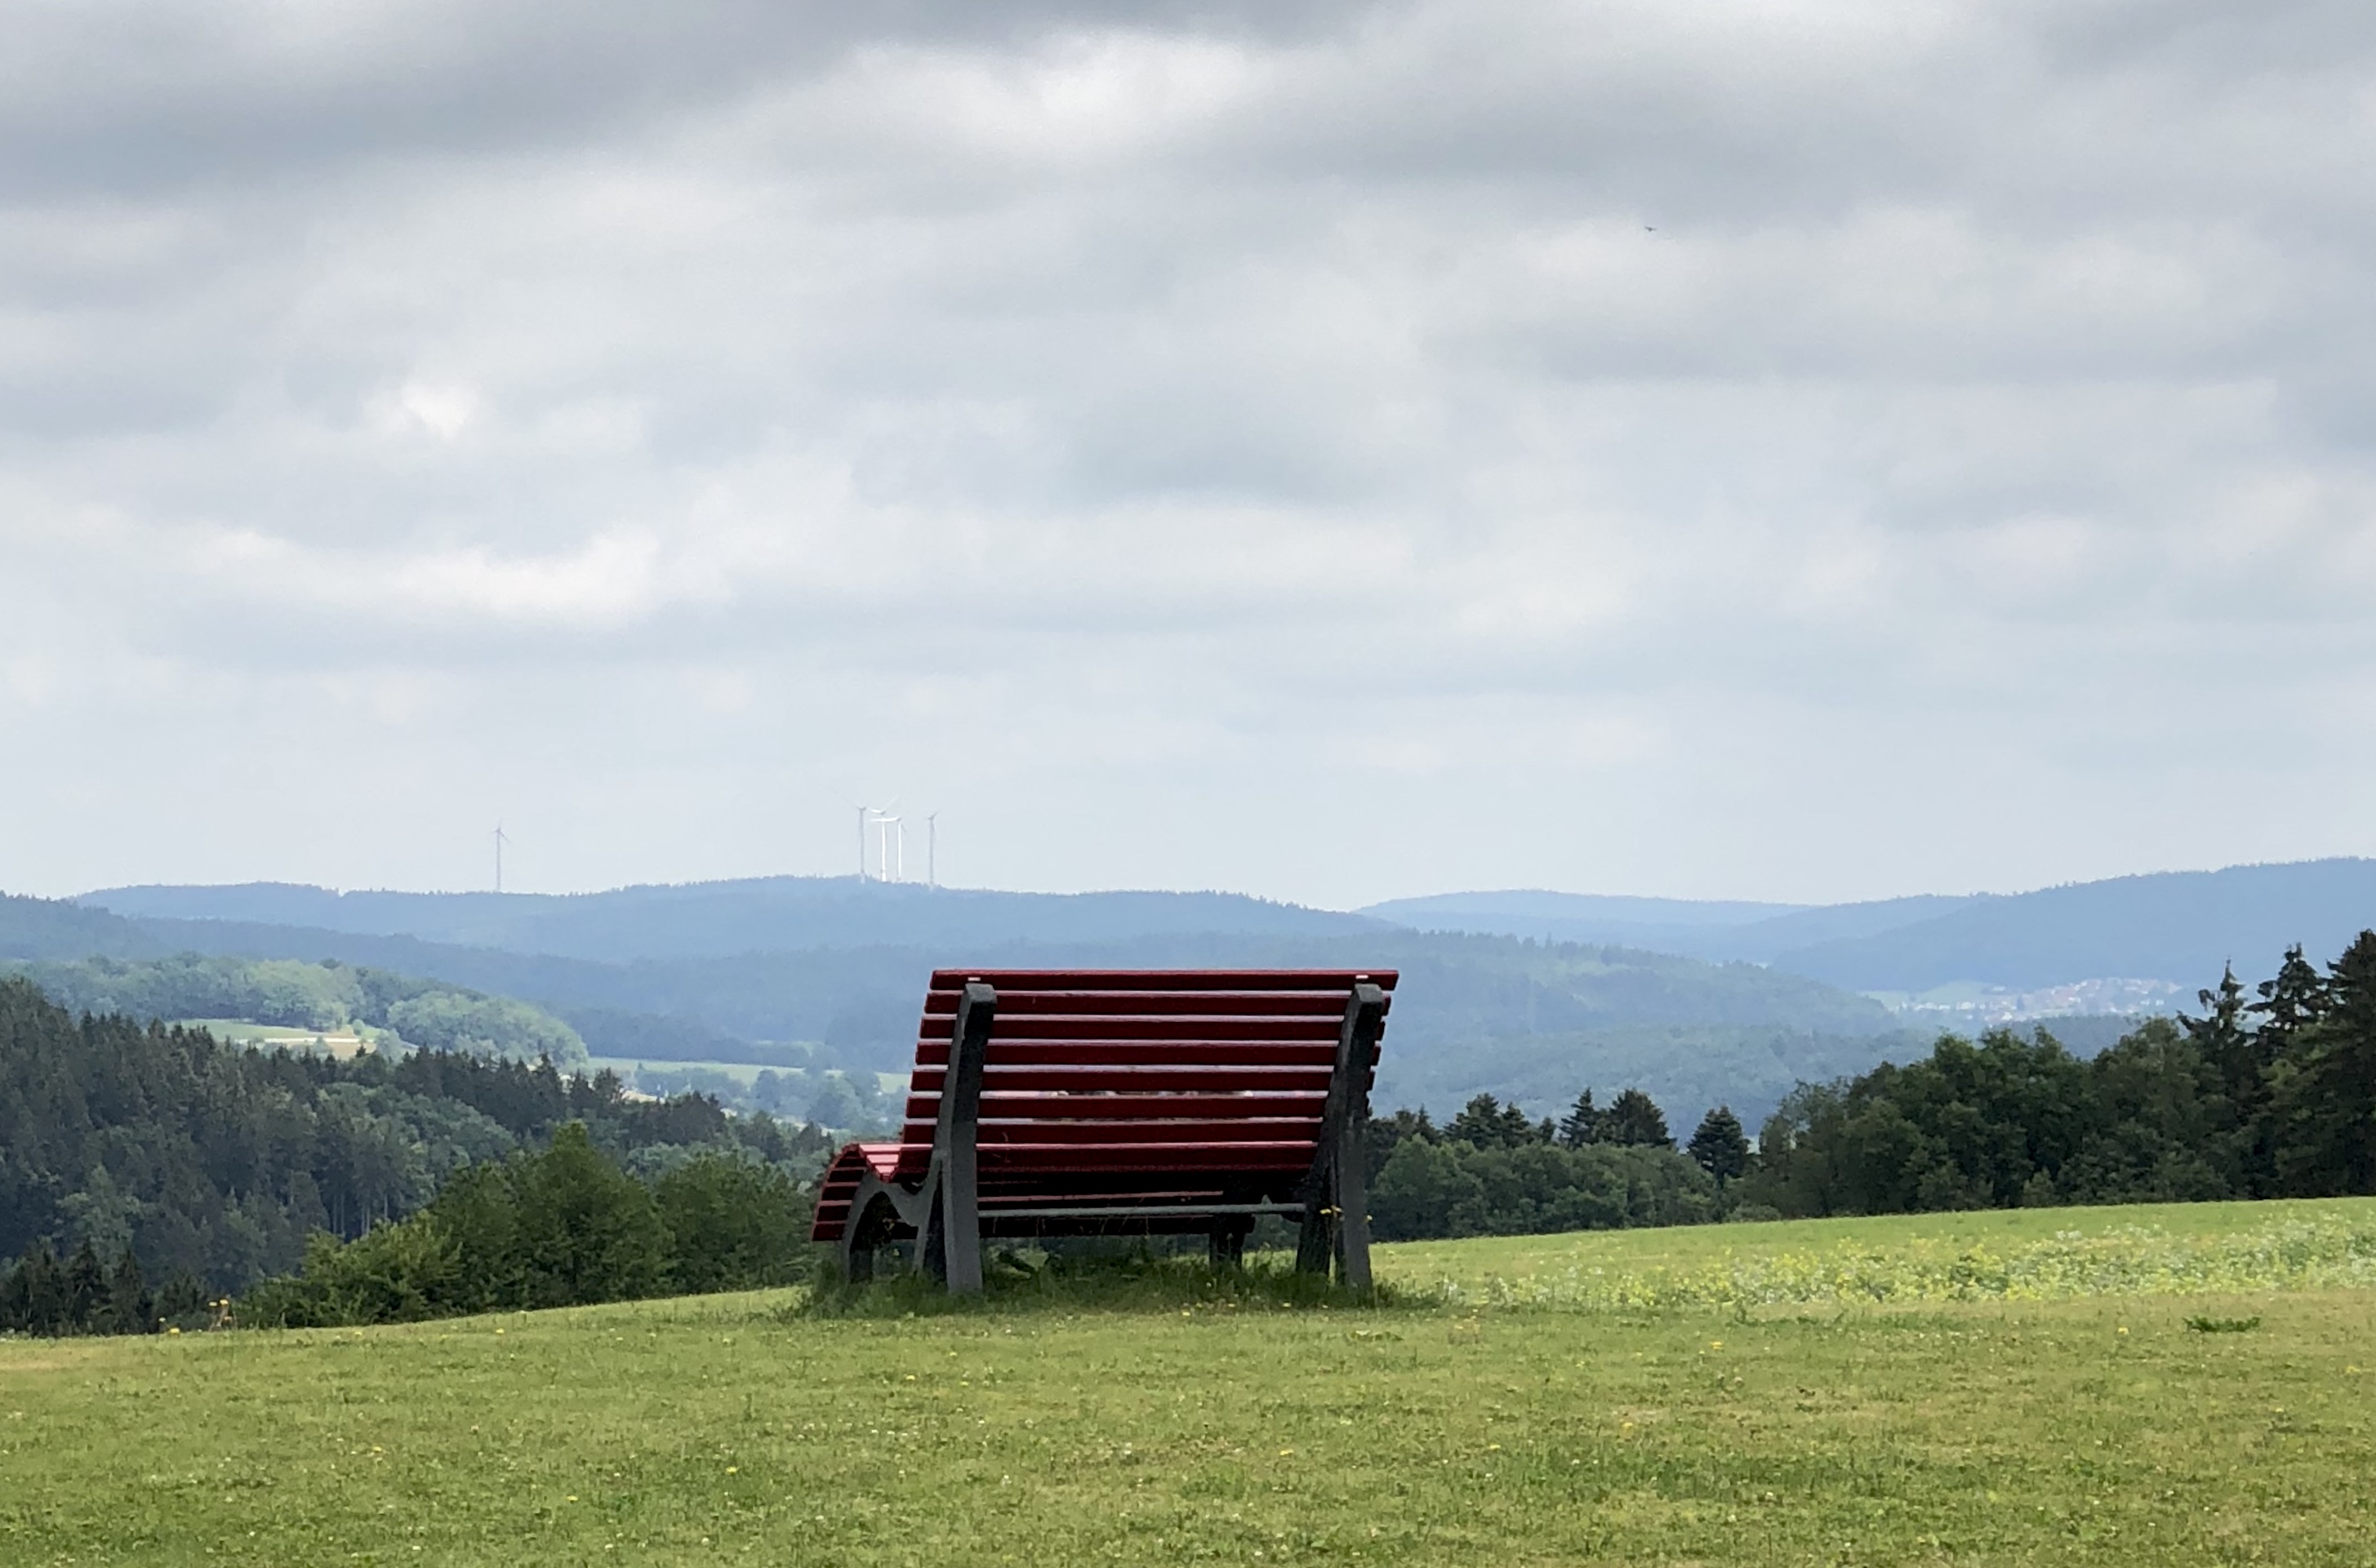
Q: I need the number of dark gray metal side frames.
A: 2